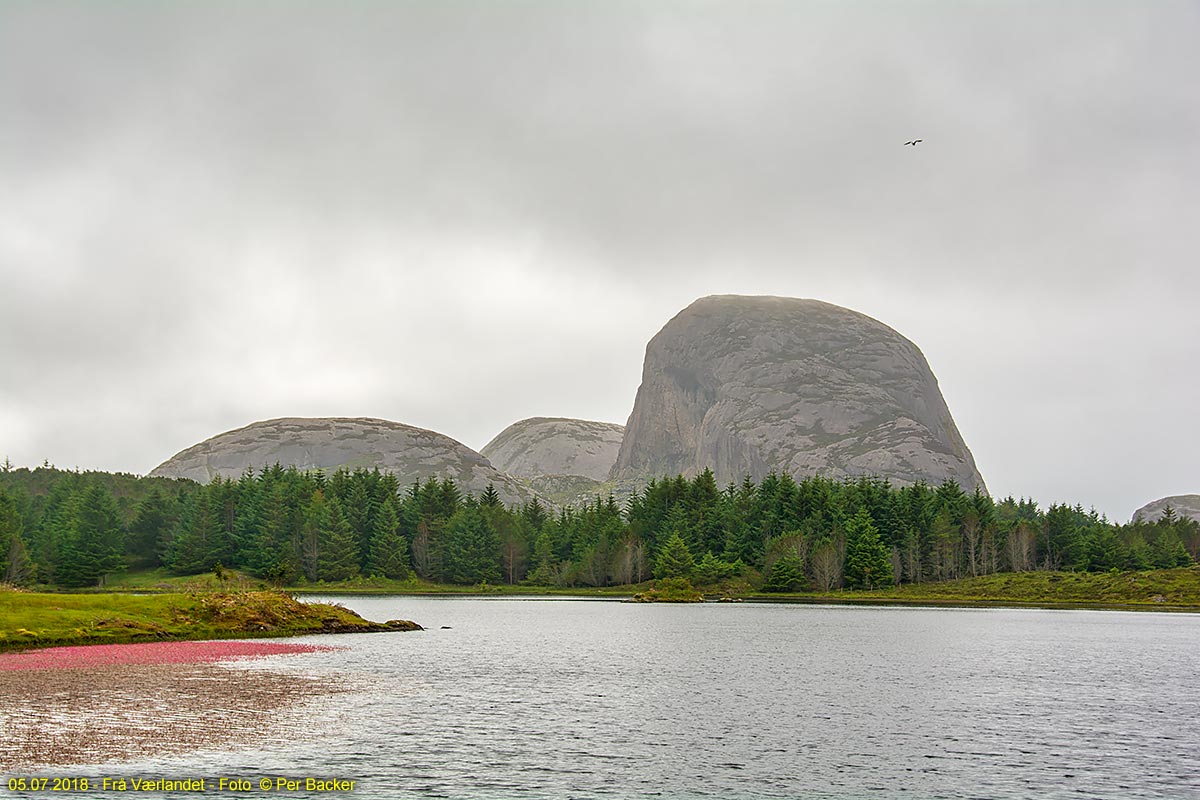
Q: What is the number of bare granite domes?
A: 4